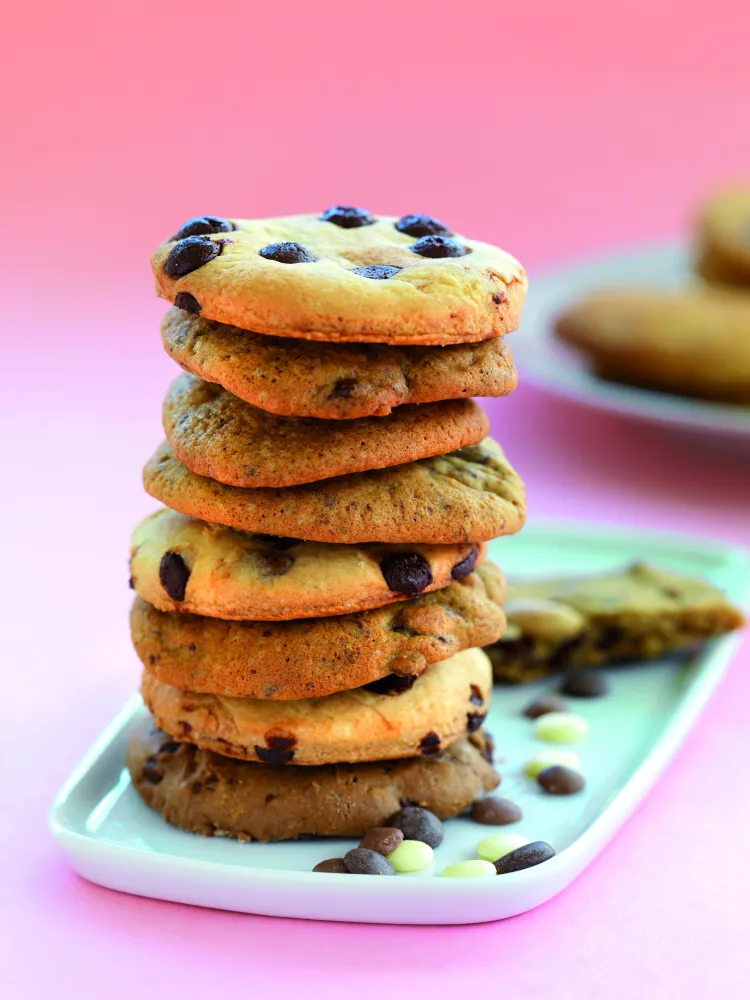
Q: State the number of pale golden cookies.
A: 3